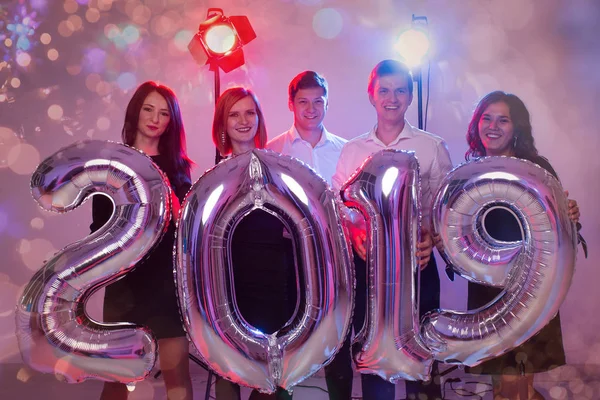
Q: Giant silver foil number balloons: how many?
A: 4